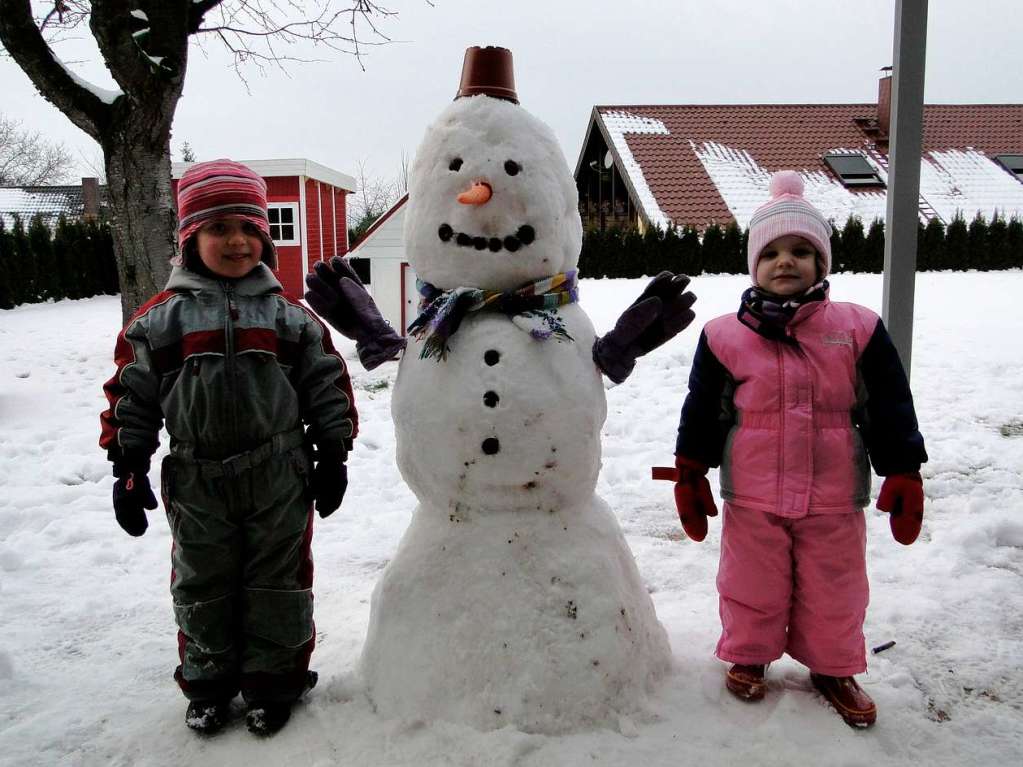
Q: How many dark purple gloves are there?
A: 2